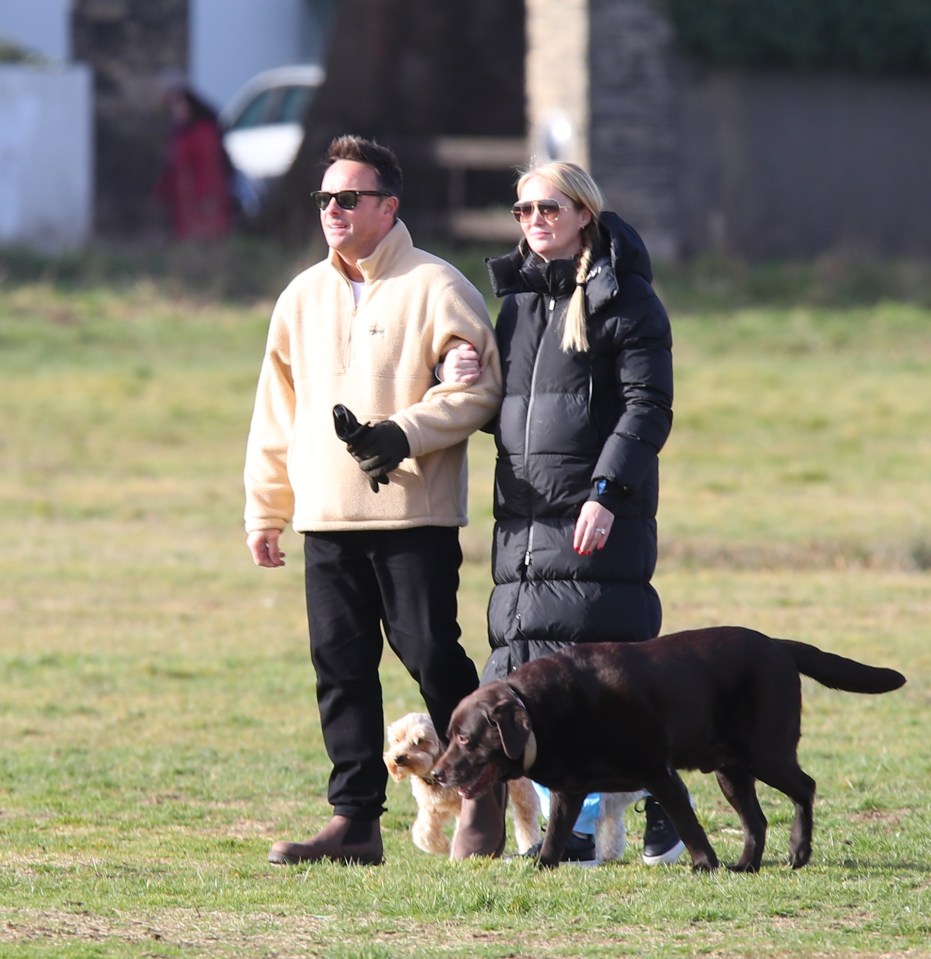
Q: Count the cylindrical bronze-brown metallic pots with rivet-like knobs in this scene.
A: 0